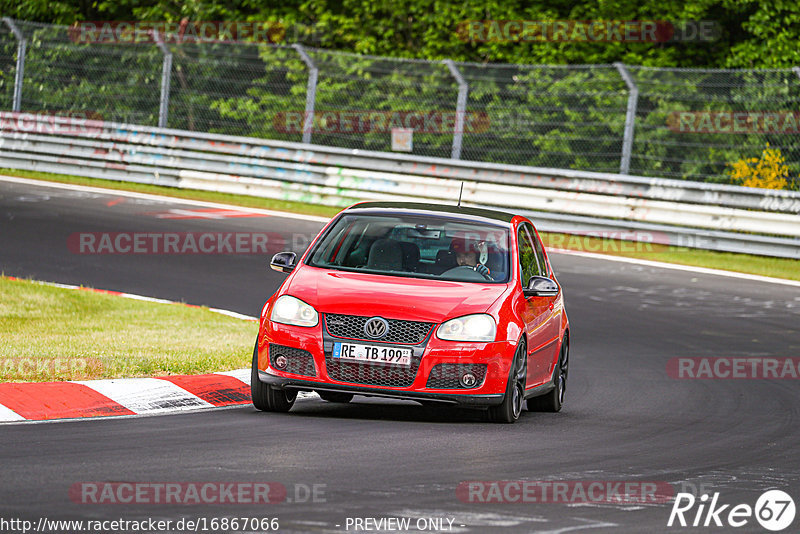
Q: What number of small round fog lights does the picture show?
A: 2